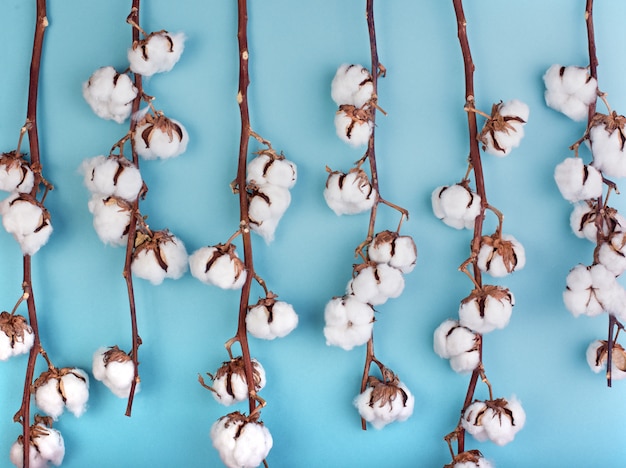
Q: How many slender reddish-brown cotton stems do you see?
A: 6